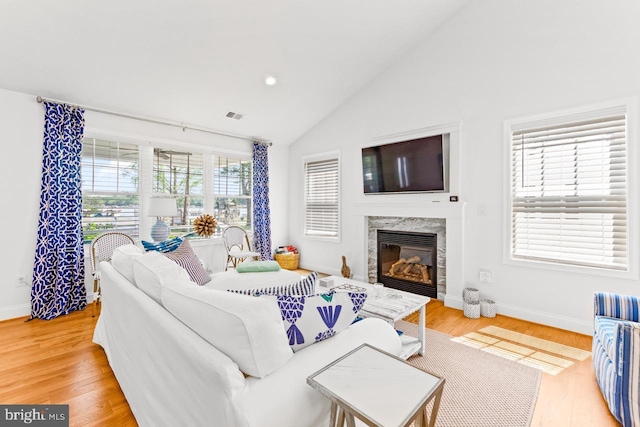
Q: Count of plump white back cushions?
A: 3